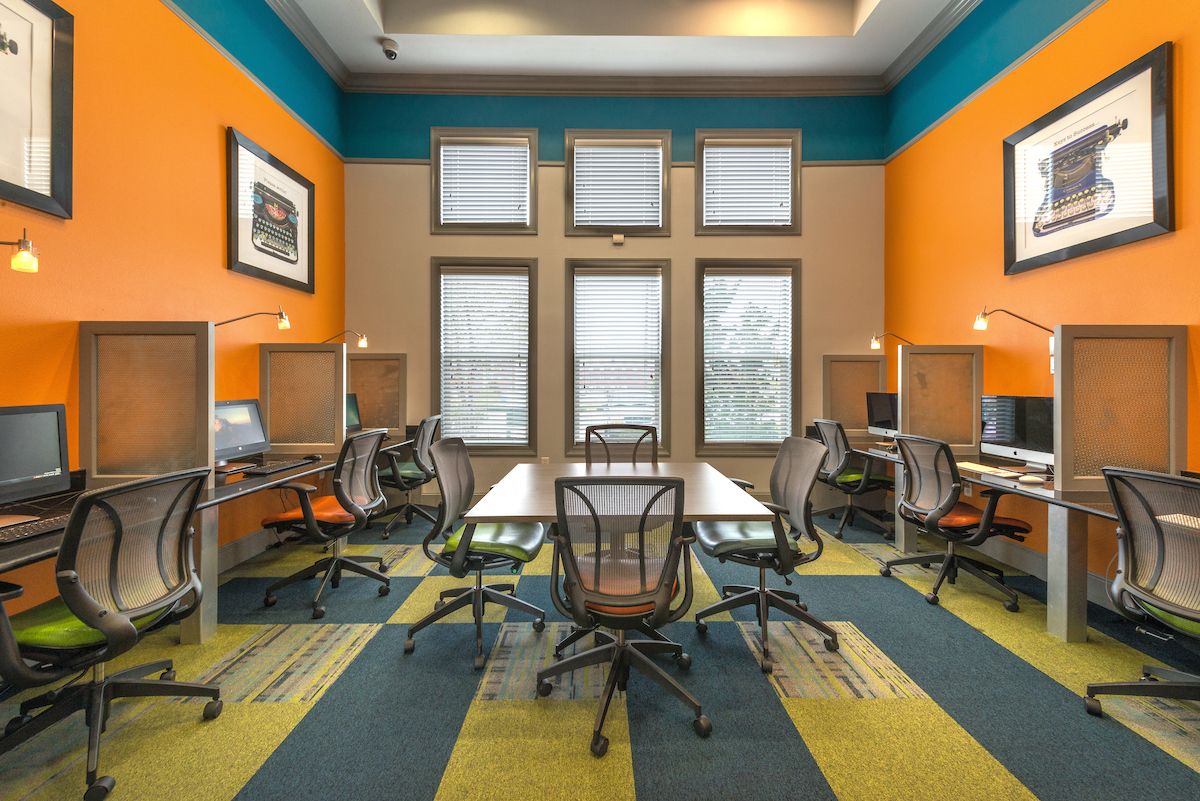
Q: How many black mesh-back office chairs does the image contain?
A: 10